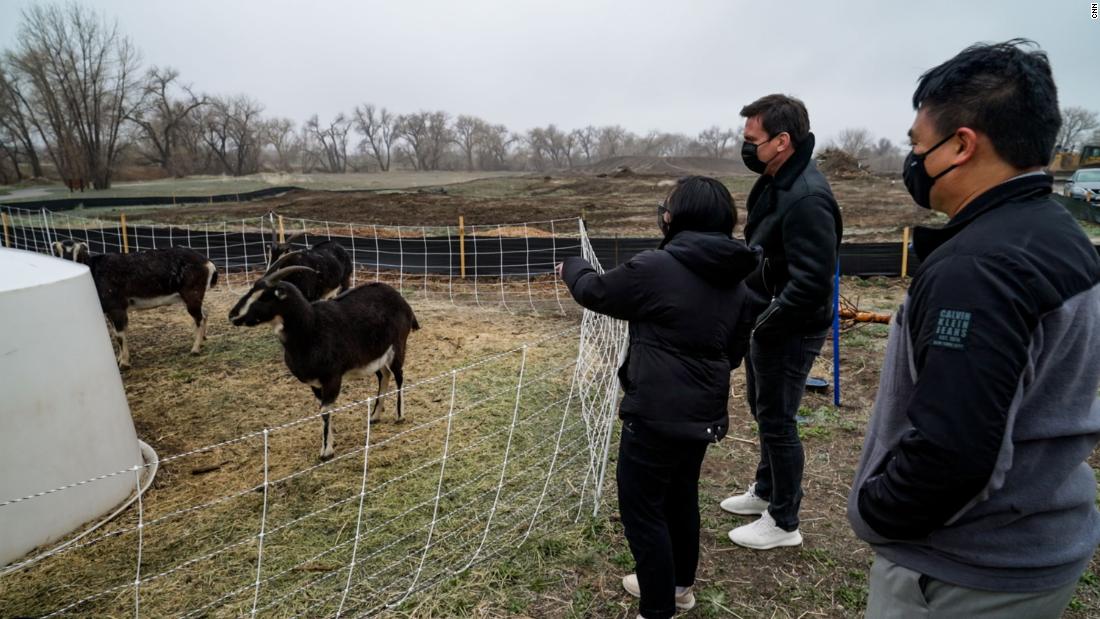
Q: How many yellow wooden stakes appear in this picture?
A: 5